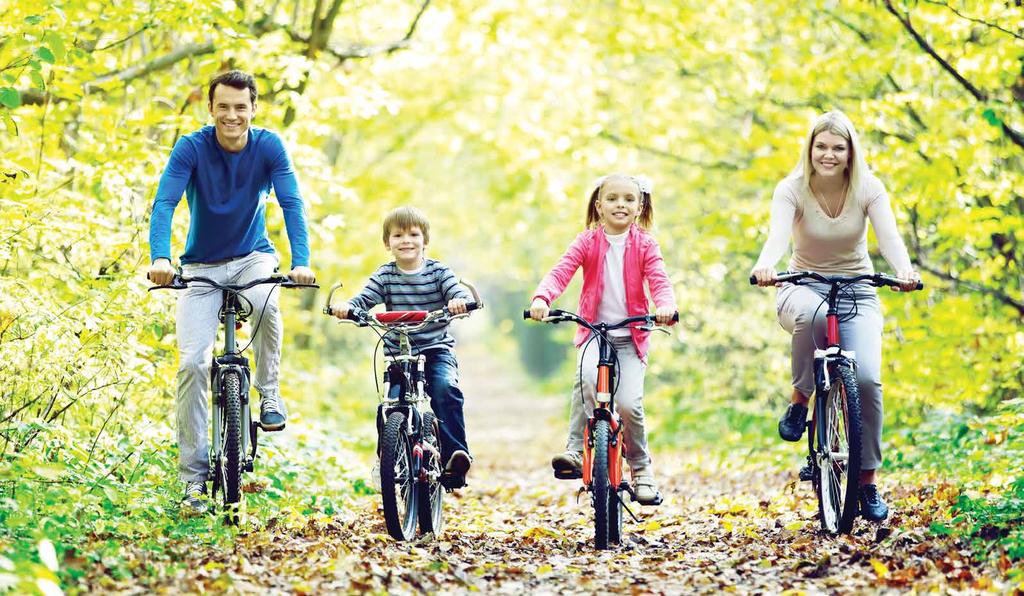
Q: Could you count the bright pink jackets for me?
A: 1